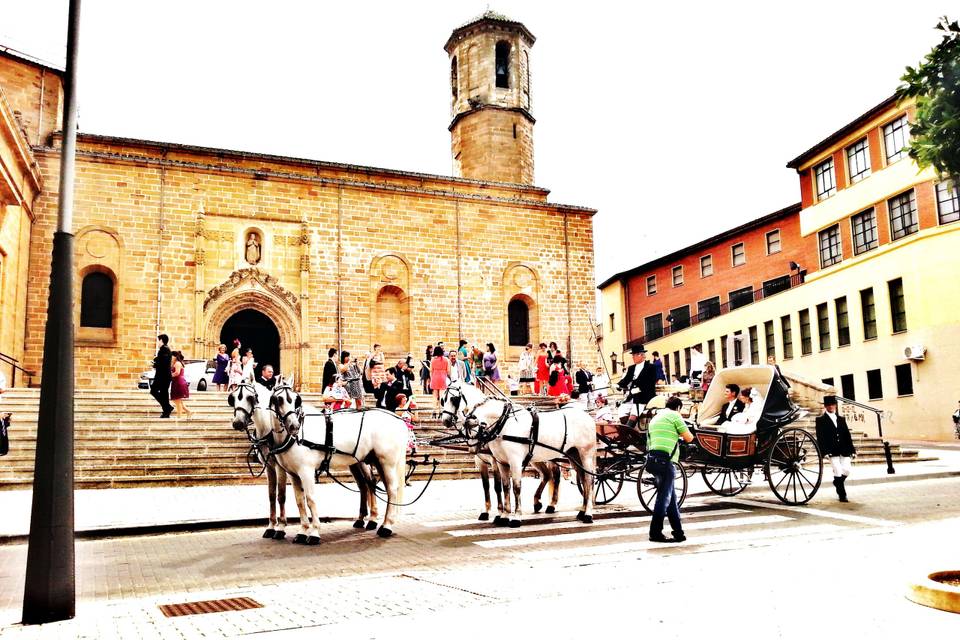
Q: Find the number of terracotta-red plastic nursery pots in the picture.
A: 0